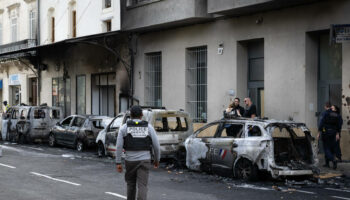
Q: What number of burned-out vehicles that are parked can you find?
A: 4